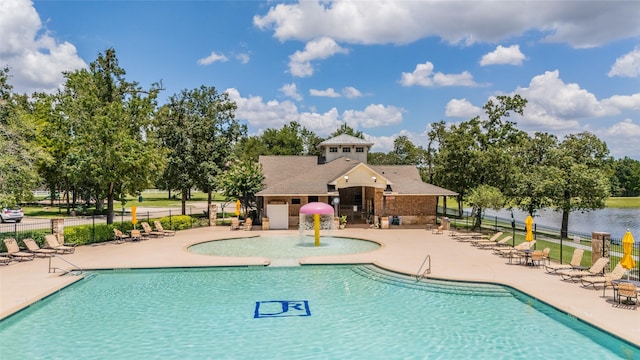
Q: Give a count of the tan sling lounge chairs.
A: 15